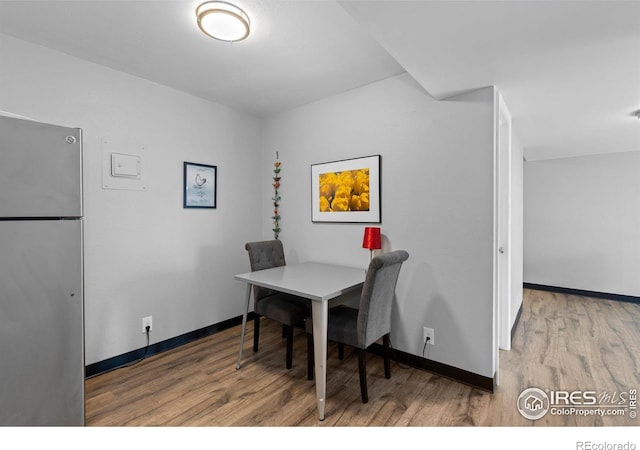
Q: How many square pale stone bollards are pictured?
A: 0